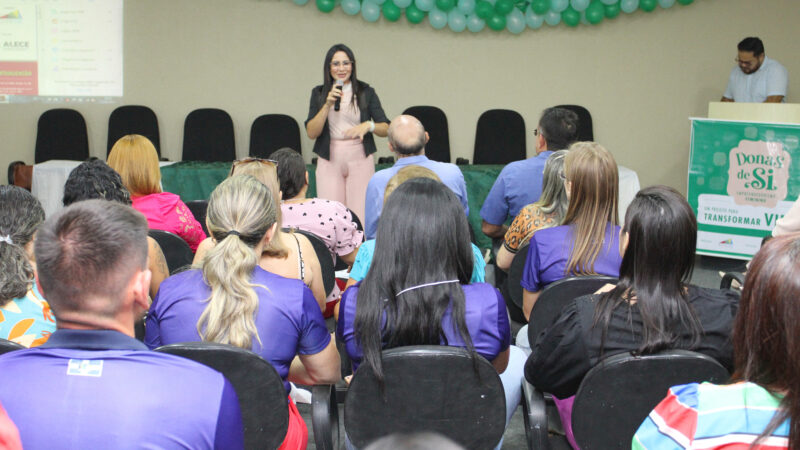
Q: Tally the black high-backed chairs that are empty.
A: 7